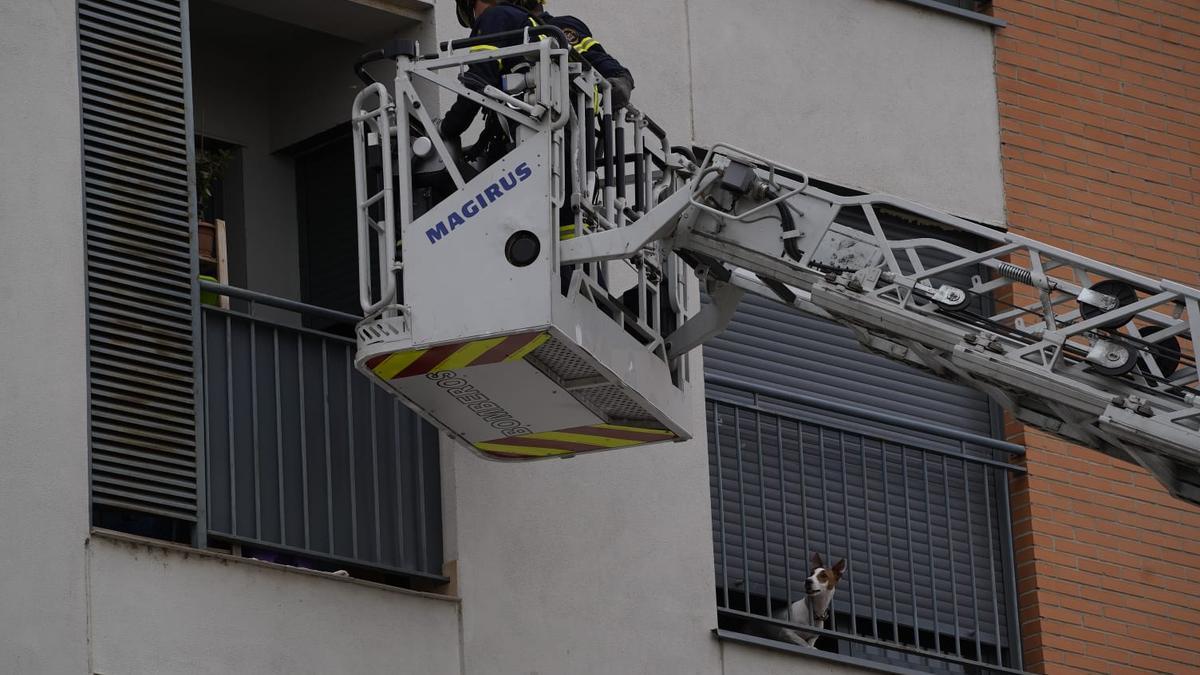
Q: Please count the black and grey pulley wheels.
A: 4